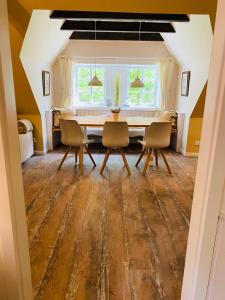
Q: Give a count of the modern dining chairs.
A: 3